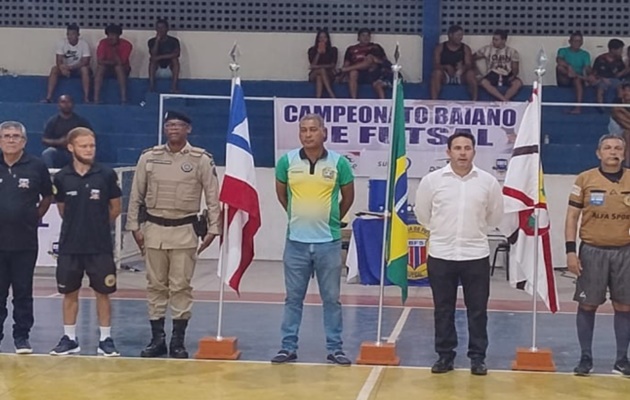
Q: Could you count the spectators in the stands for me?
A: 12